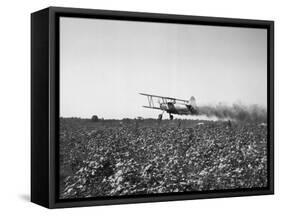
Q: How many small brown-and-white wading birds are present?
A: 0